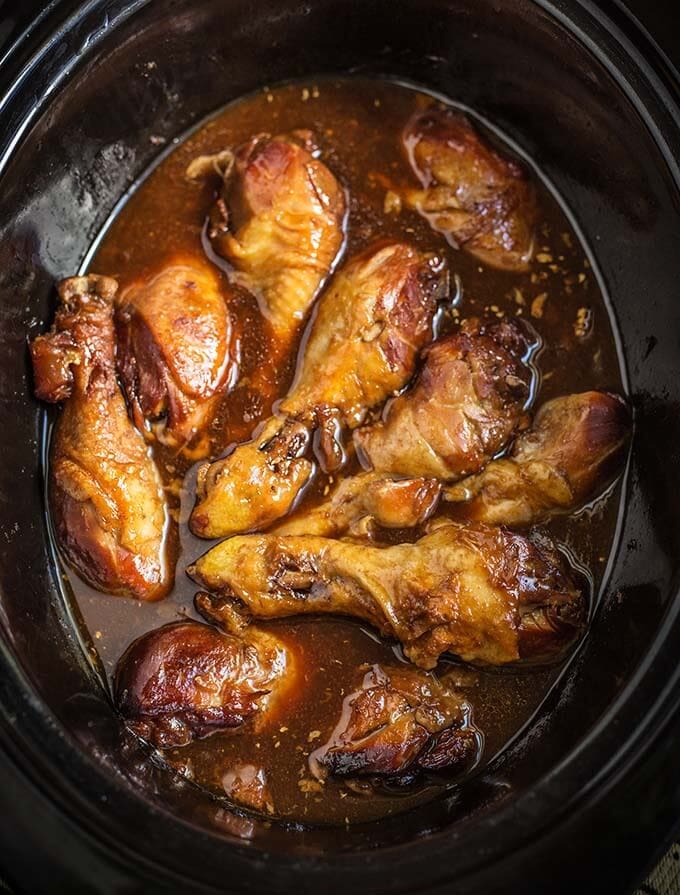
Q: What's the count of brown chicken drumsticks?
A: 10